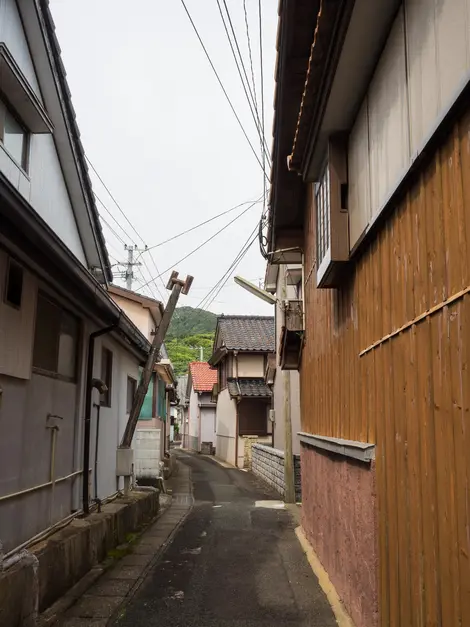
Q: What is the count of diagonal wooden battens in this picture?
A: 1